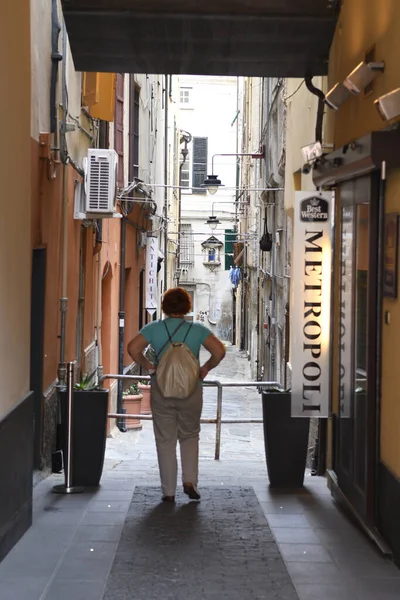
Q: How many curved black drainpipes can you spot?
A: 1